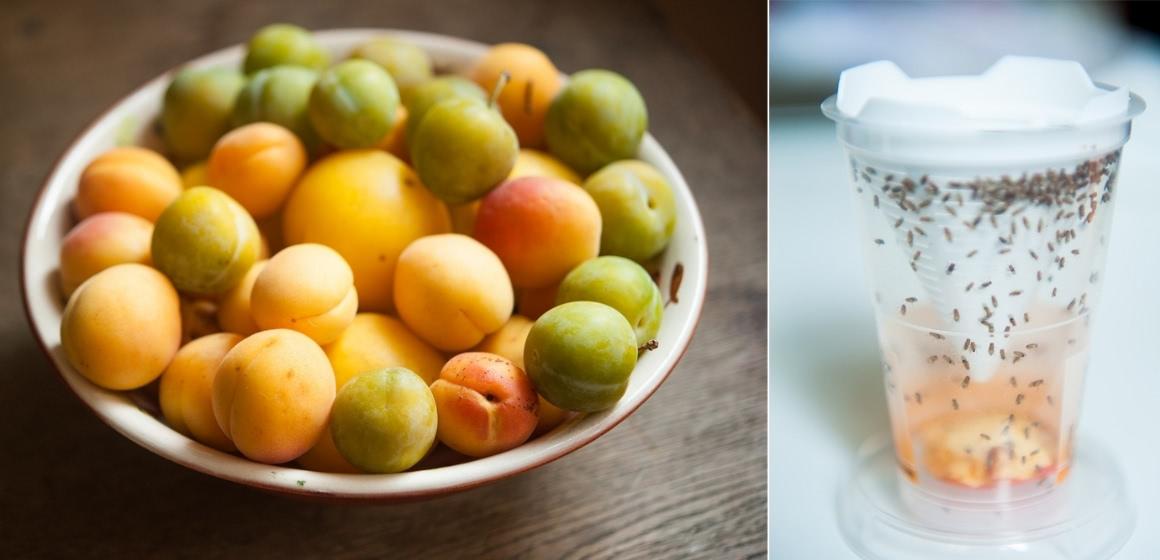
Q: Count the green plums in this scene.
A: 13